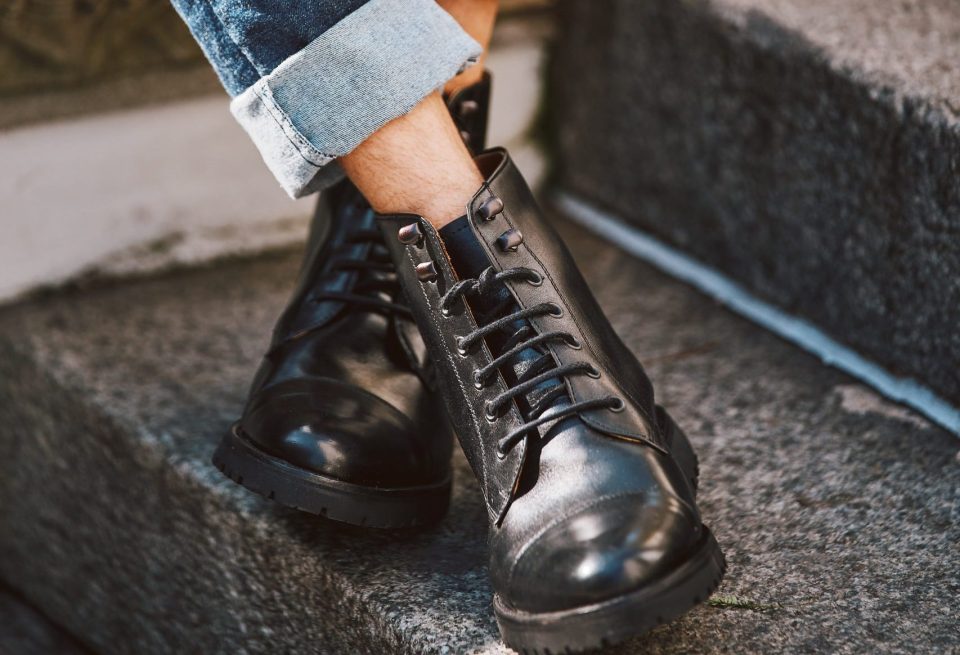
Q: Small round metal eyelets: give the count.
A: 10